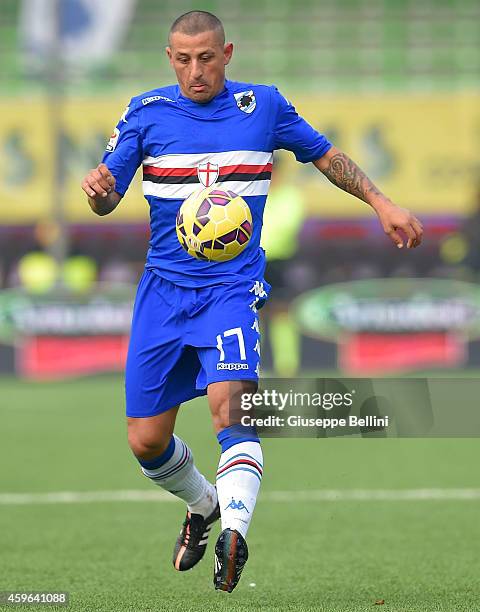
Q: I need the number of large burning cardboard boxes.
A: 0